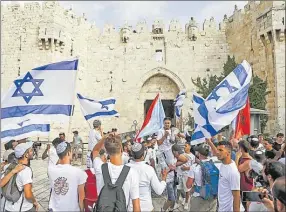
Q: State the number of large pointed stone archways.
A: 1